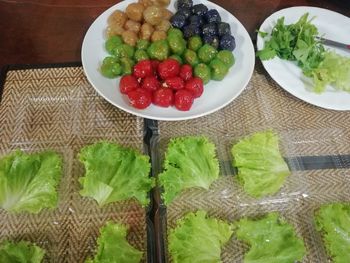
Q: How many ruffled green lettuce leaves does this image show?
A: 9